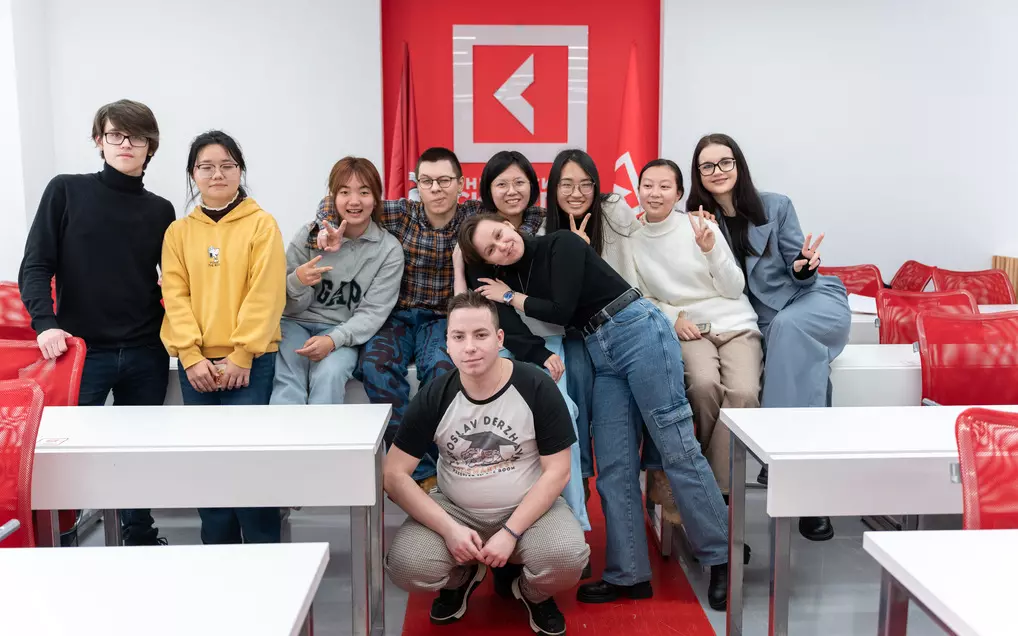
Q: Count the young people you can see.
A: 10